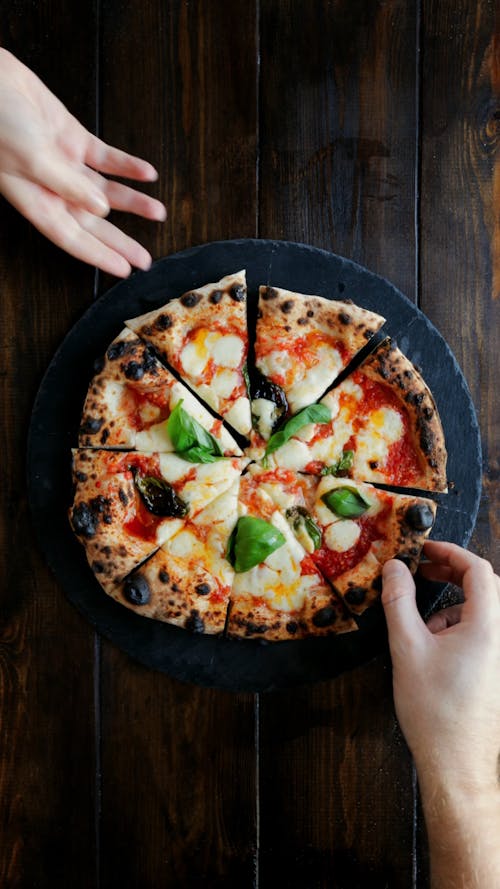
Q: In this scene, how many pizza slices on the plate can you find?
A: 8